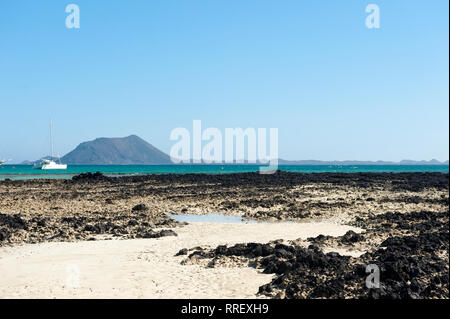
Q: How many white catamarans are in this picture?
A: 1